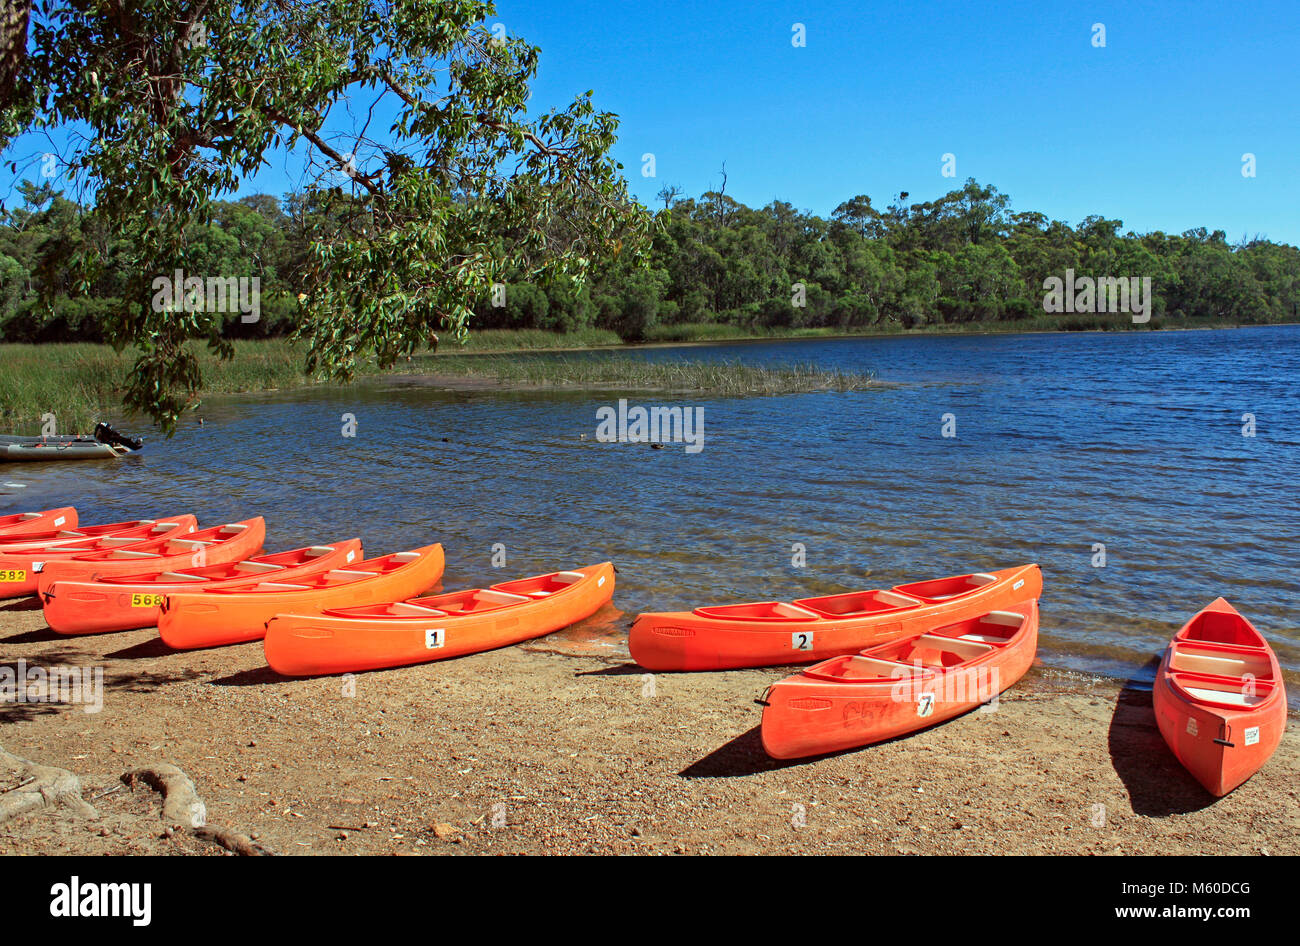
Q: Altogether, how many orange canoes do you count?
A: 10